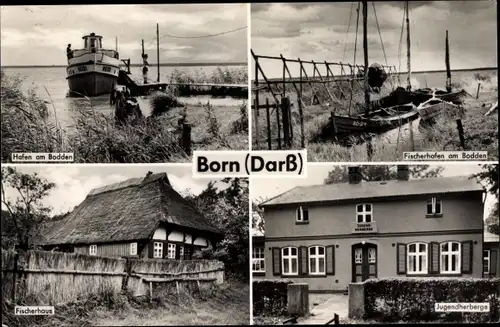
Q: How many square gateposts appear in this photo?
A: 2